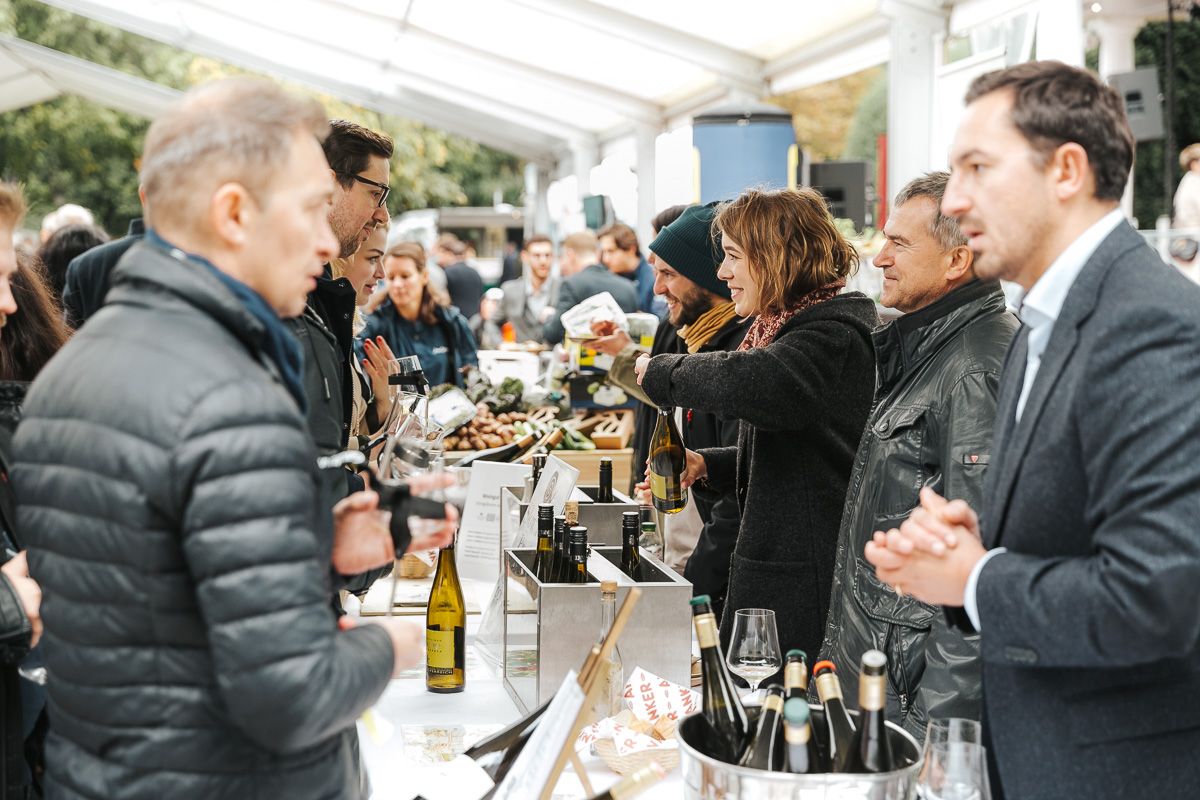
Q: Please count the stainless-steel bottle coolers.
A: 3